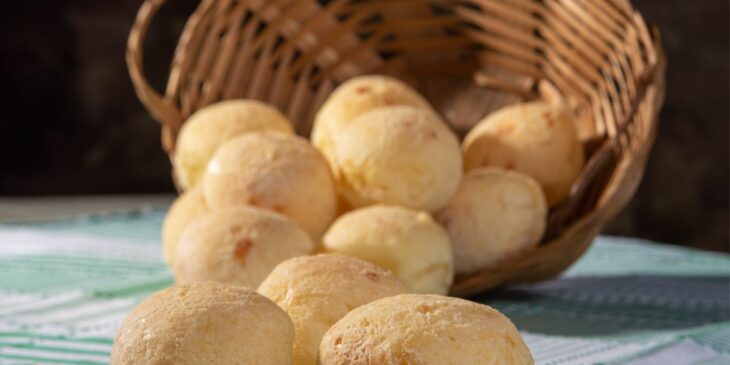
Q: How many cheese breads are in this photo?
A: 12